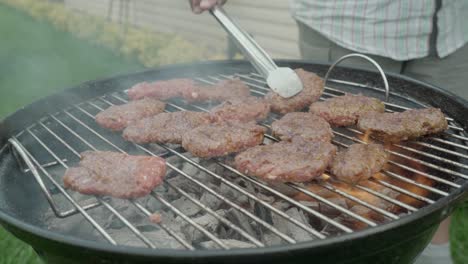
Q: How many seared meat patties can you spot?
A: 13